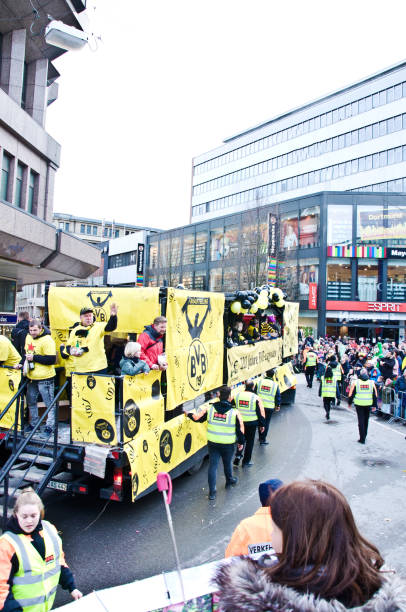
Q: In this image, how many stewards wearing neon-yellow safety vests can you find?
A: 8